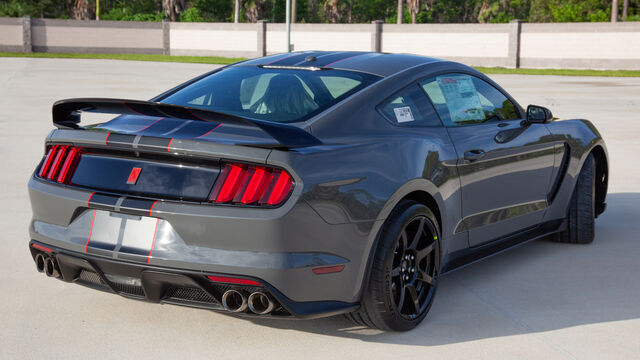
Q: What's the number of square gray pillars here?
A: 5